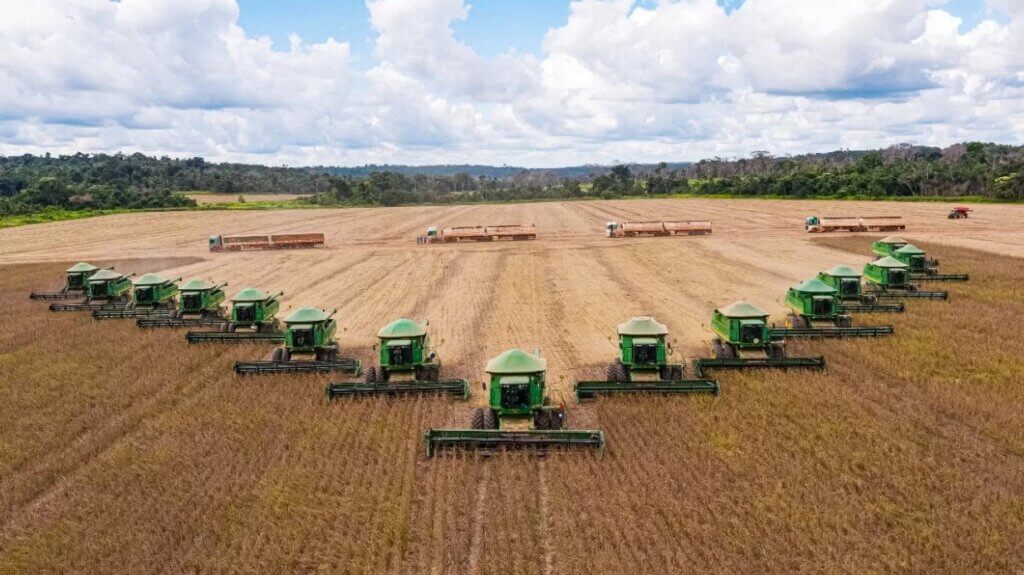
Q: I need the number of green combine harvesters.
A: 15